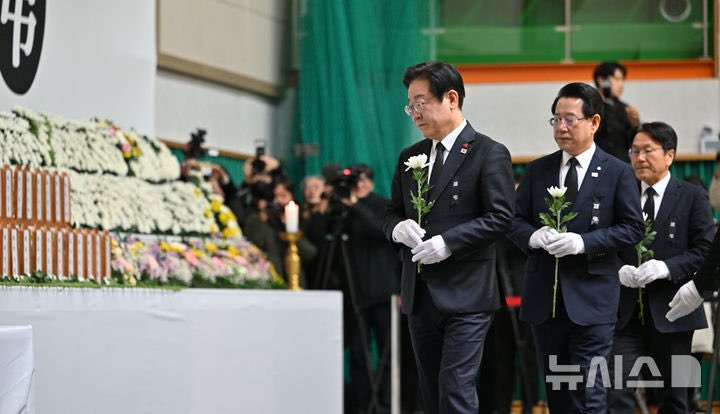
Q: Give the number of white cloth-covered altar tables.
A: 2